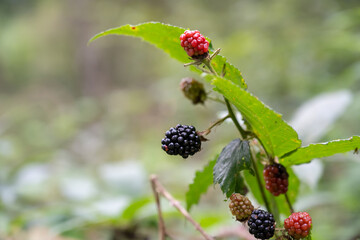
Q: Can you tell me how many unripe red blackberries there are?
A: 3